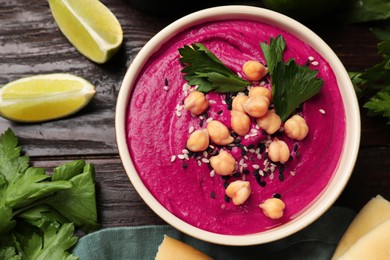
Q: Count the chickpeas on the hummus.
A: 14